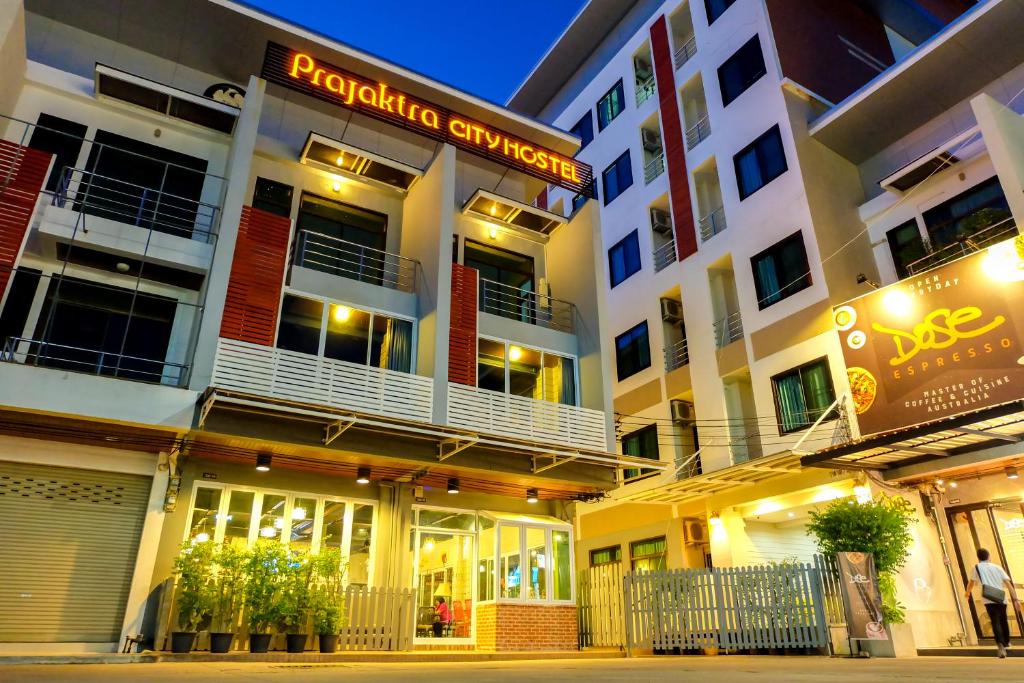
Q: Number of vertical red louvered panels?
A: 3